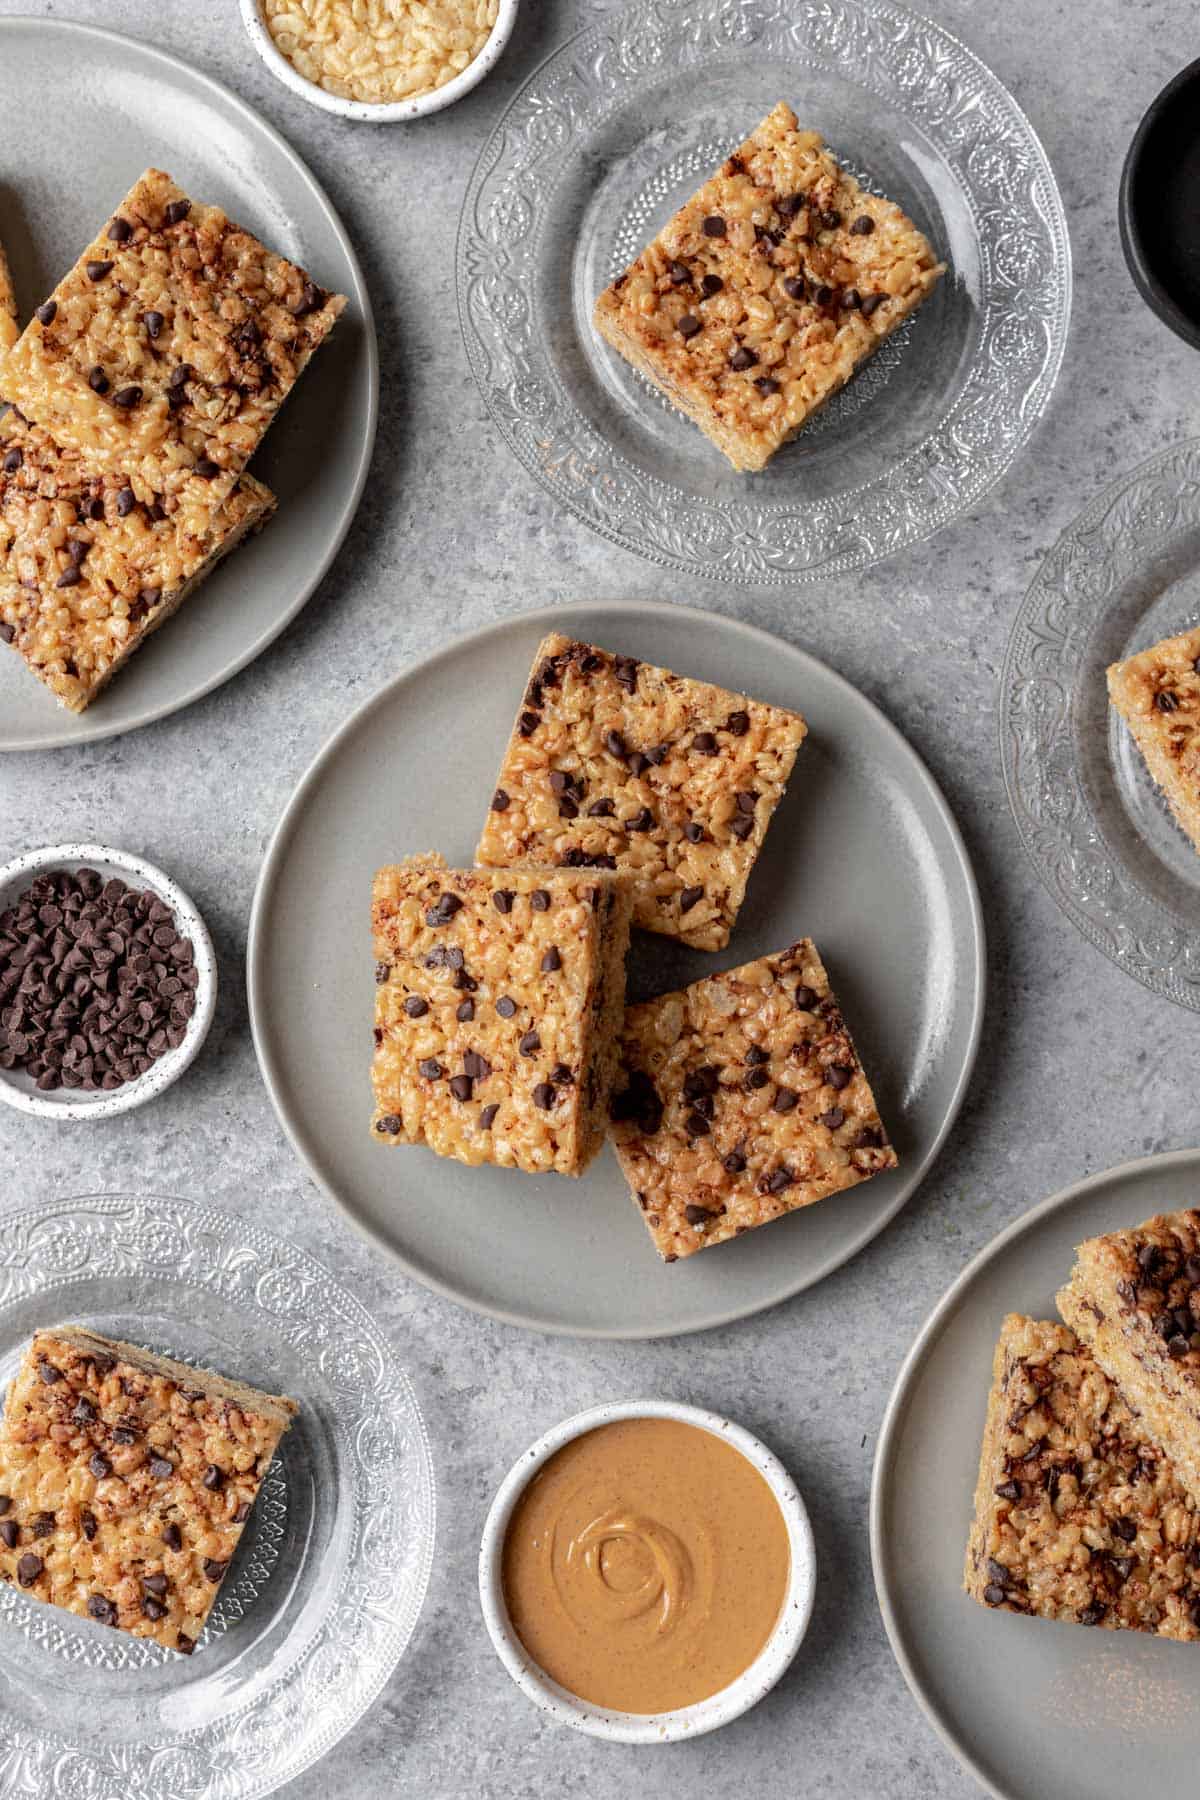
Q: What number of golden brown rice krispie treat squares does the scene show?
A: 11